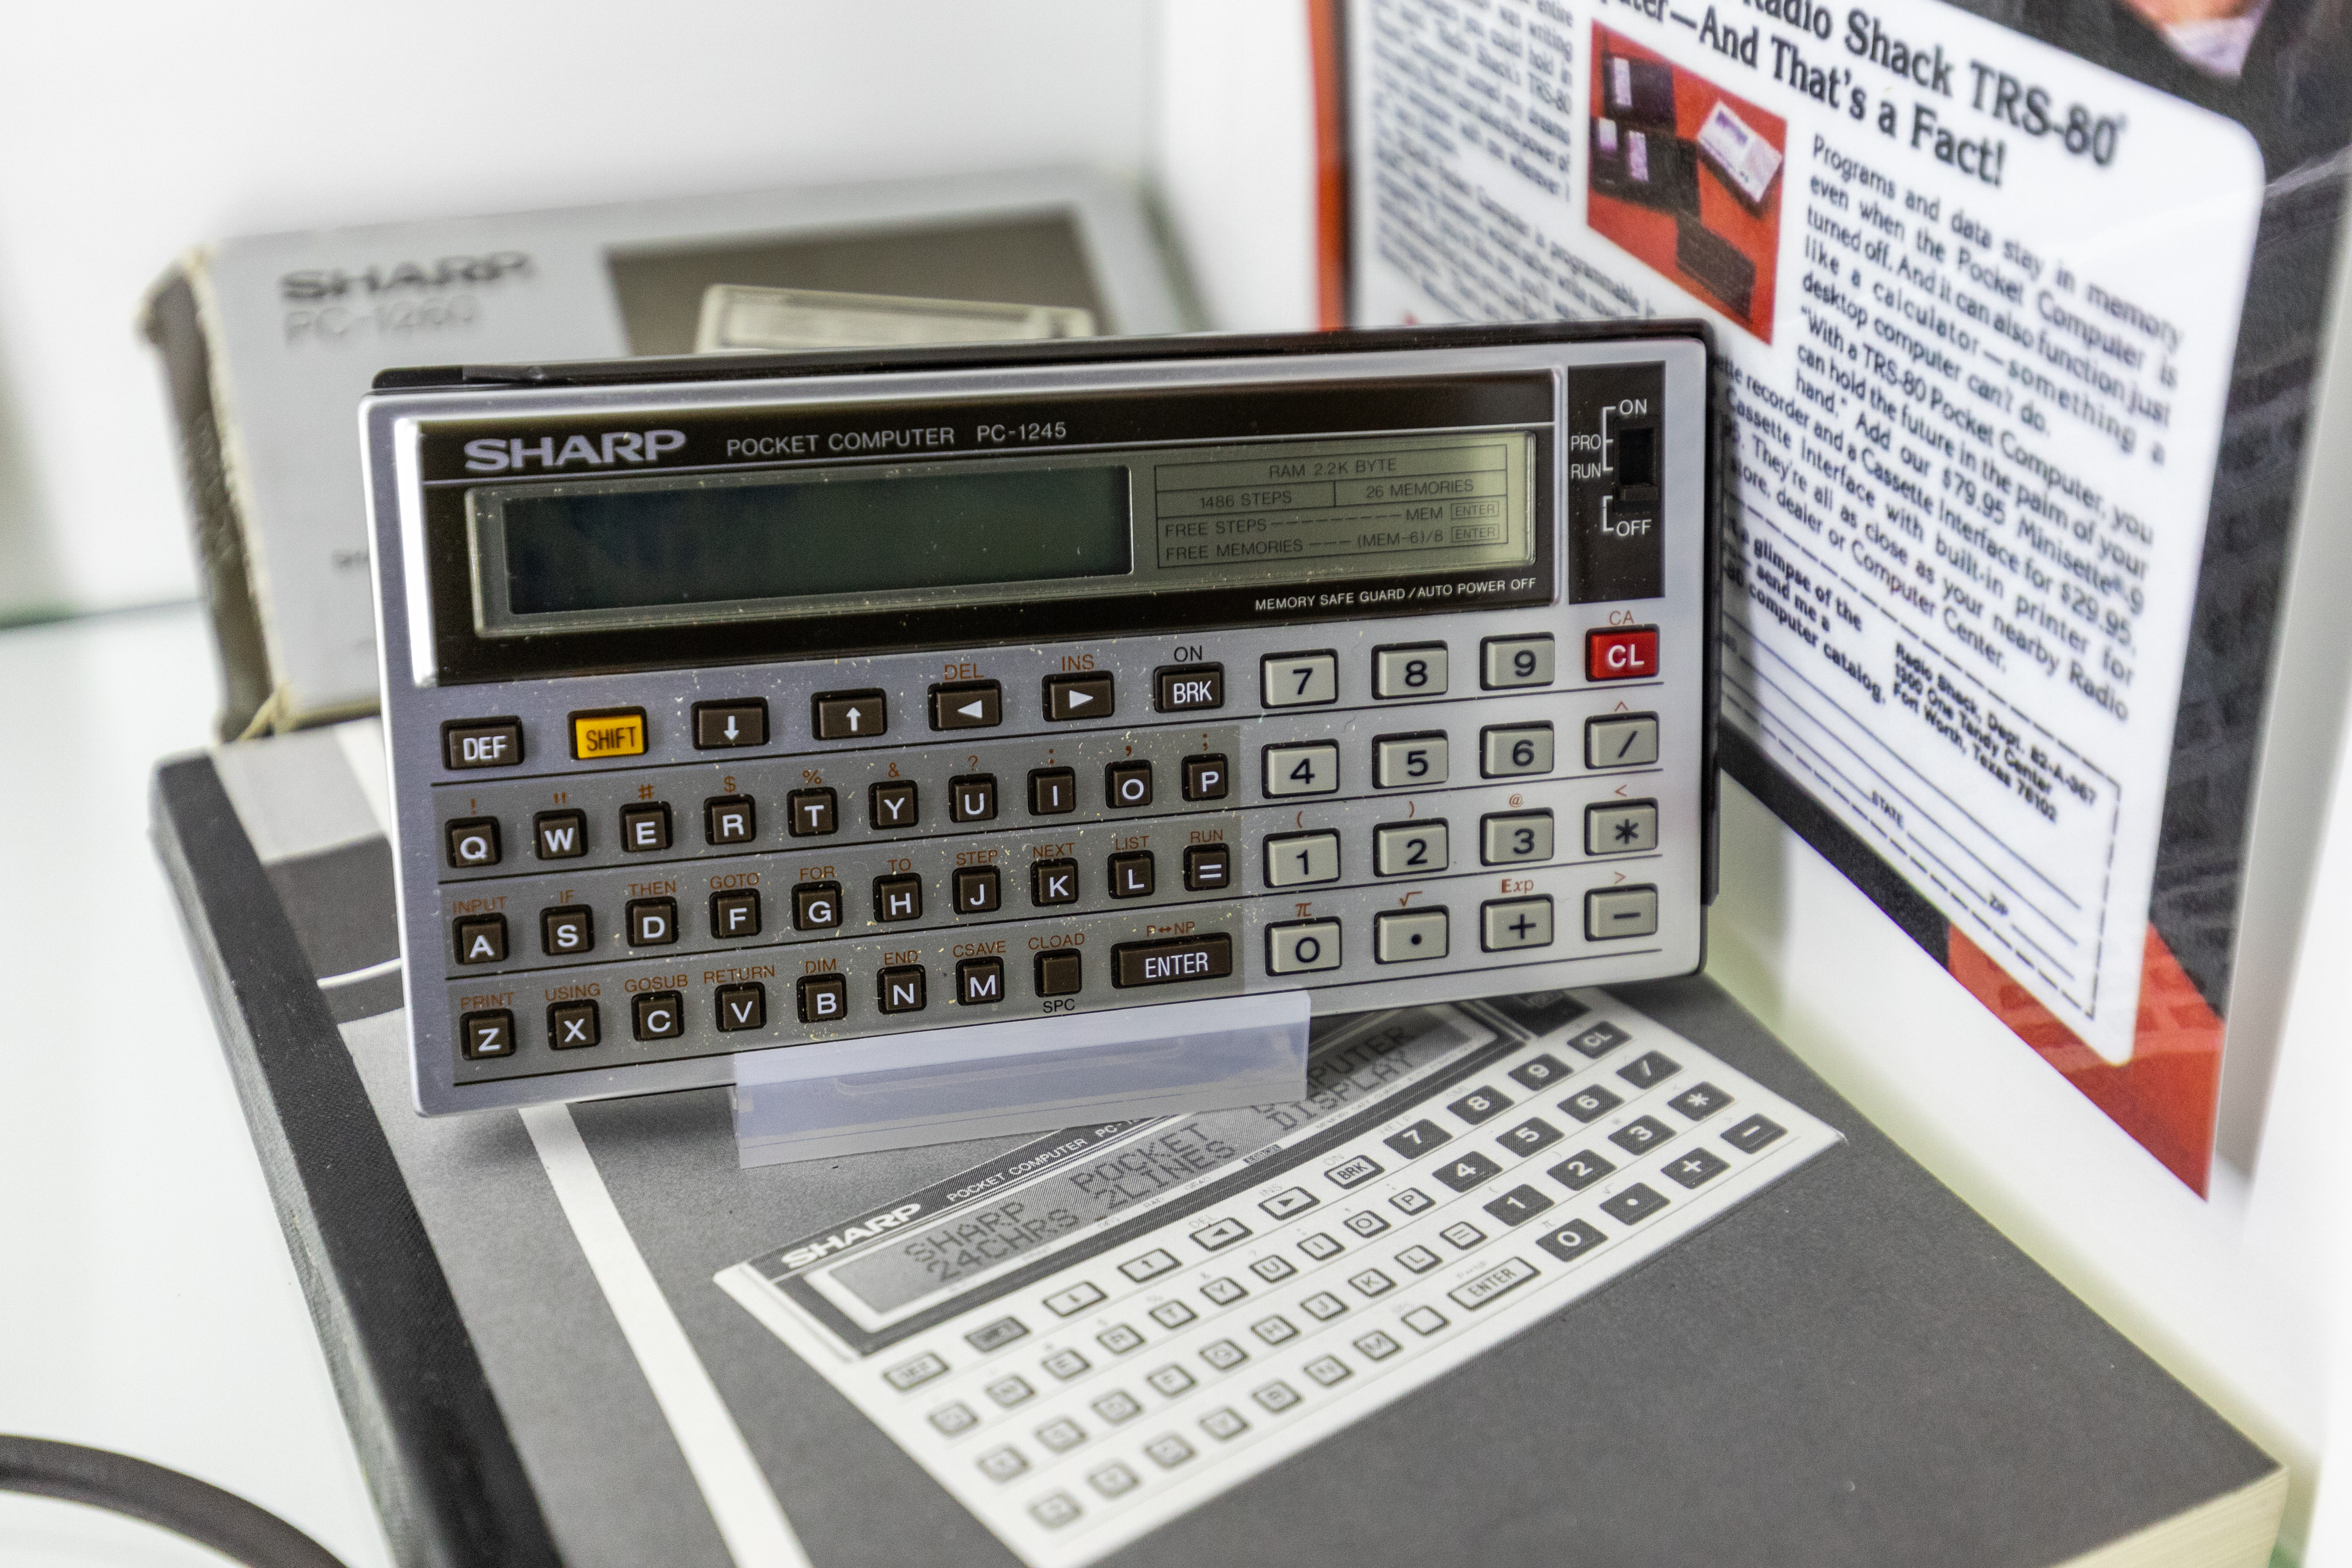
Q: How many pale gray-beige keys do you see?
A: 15